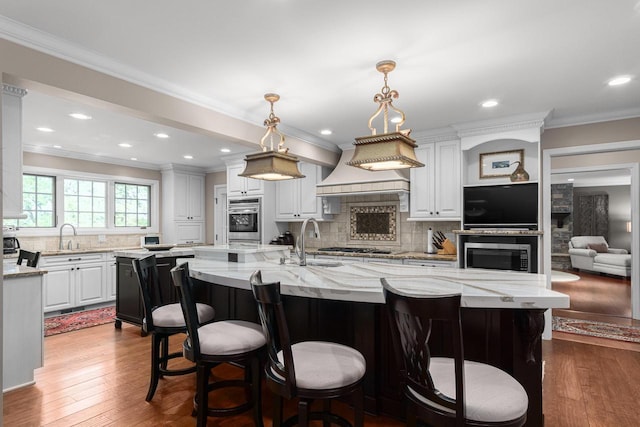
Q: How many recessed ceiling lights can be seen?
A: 13